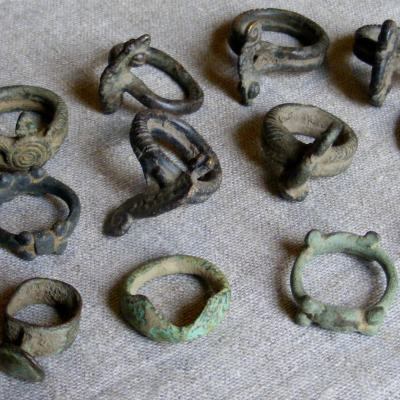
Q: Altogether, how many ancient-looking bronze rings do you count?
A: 10